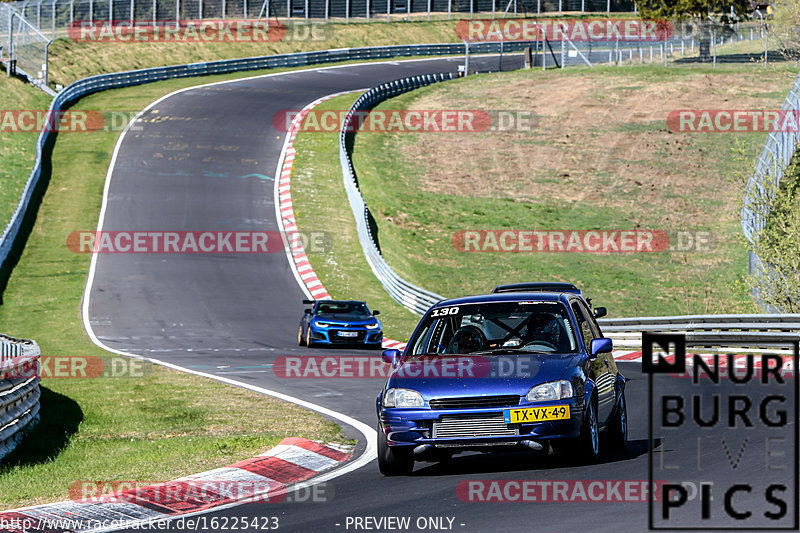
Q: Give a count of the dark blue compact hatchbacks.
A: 1